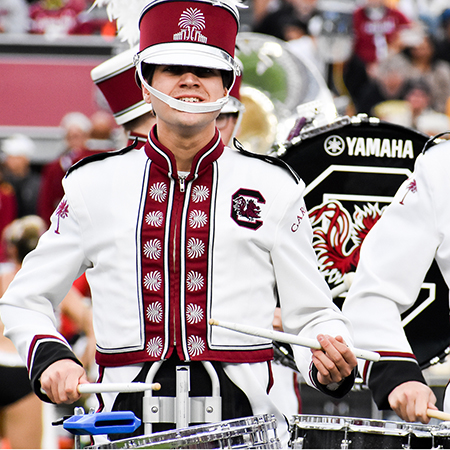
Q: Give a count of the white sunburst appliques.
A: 12